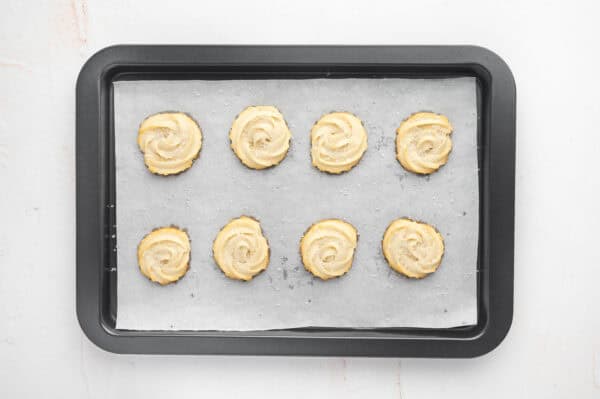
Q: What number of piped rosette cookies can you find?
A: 8